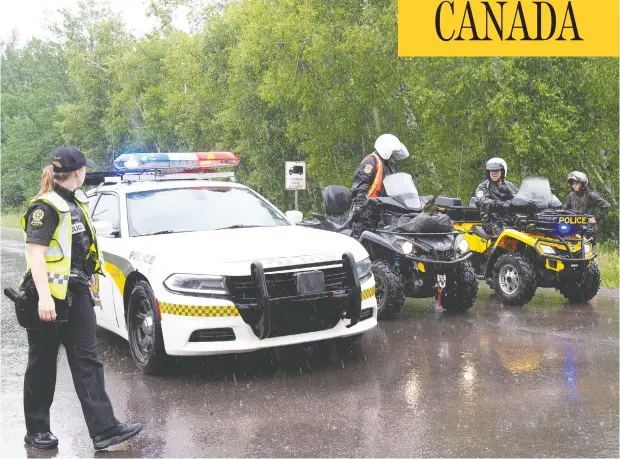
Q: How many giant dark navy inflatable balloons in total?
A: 0